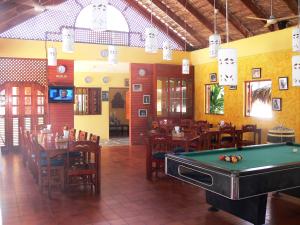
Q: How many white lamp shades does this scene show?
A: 11